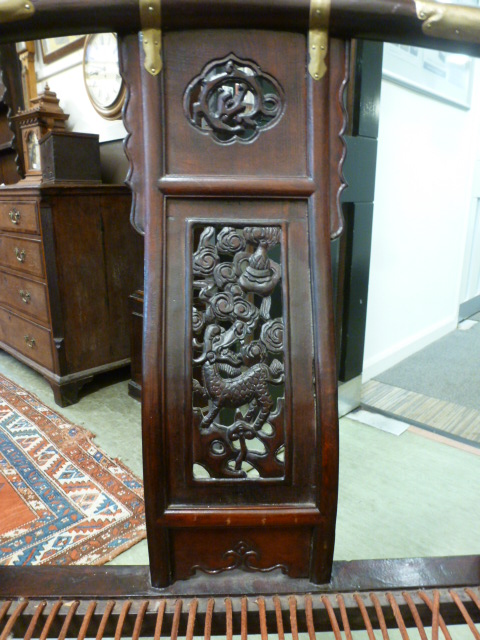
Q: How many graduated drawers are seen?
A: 4